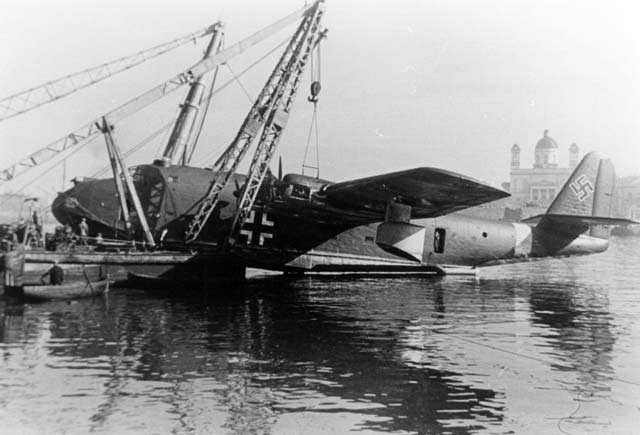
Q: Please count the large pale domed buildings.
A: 1